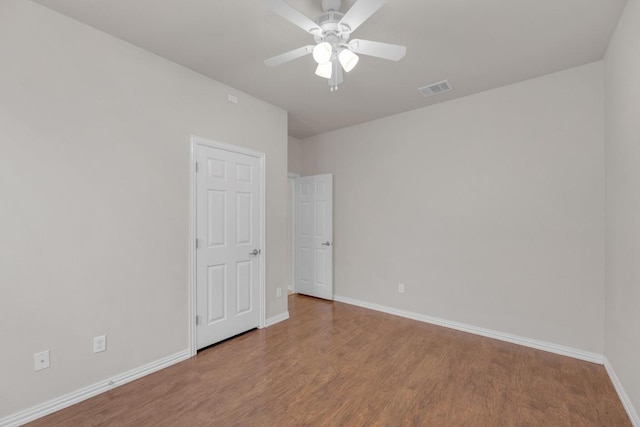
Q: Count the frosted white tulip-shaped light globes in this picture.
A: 3